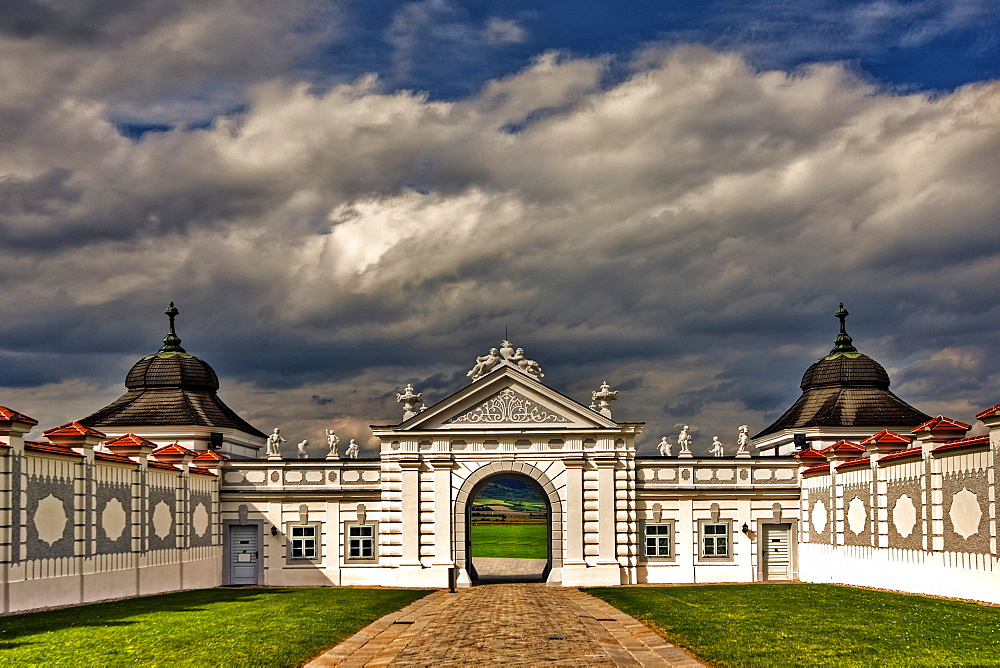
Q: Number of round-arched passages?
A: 1